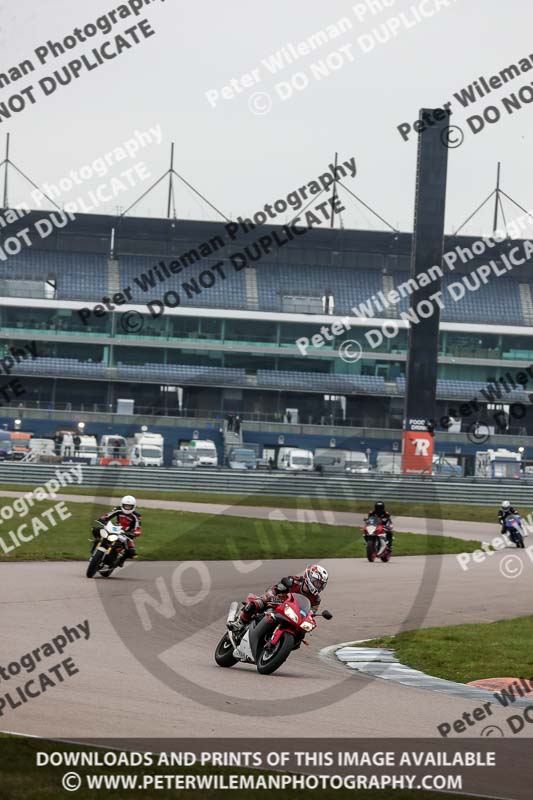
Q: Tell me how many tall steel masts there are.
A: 4